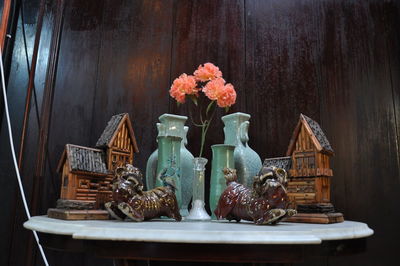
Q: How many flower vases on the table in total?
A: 5